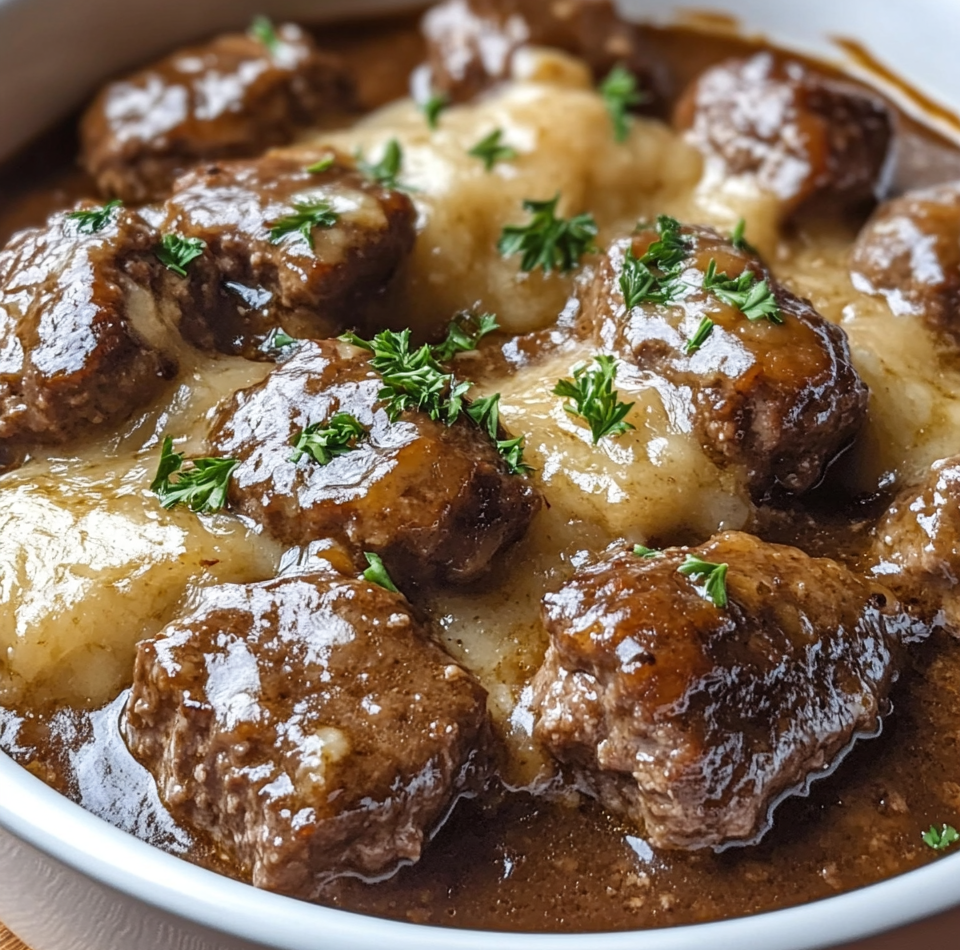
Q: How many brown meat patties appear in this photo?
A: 11